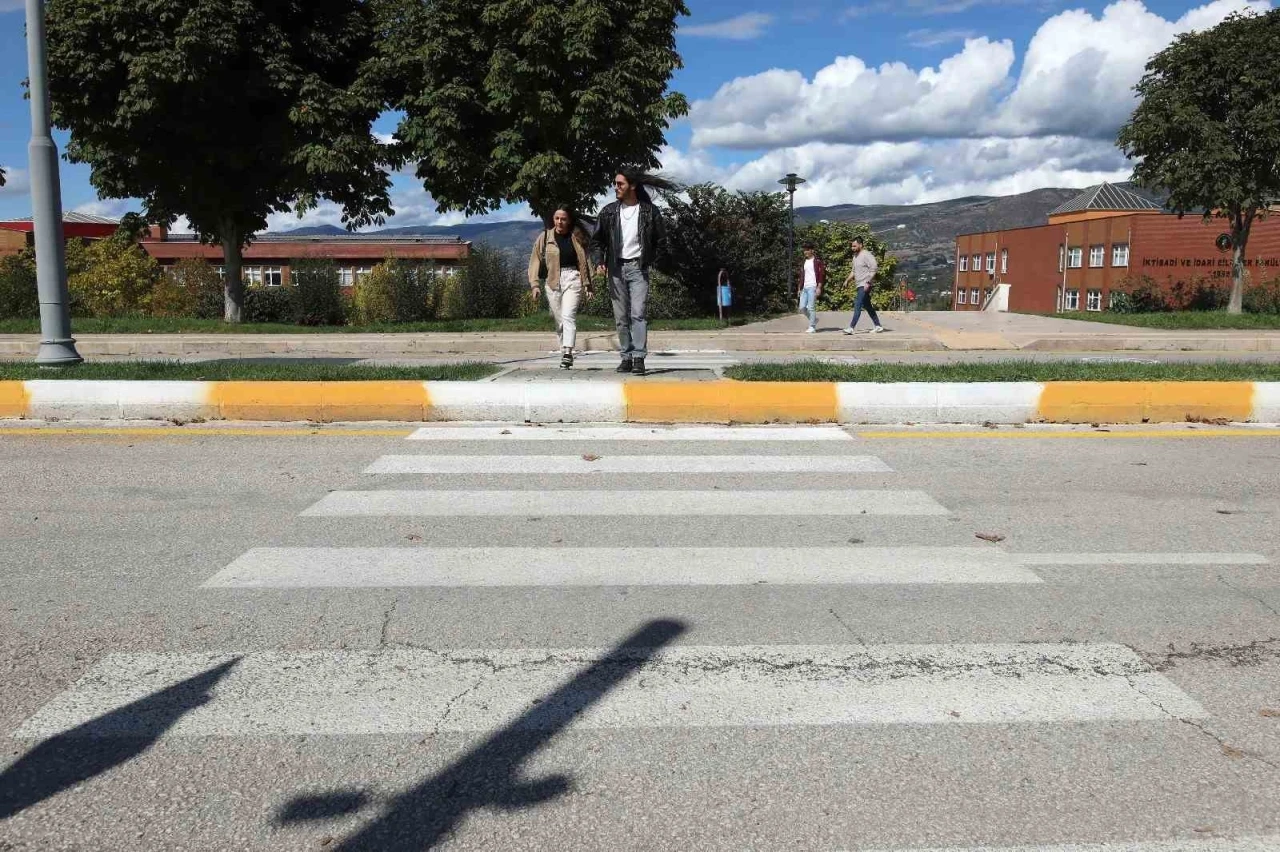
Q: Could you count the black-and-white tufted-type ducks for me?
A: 0